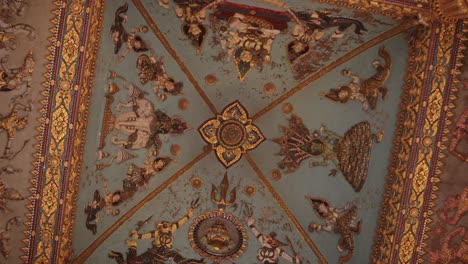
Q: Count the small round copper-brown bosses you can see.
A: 8